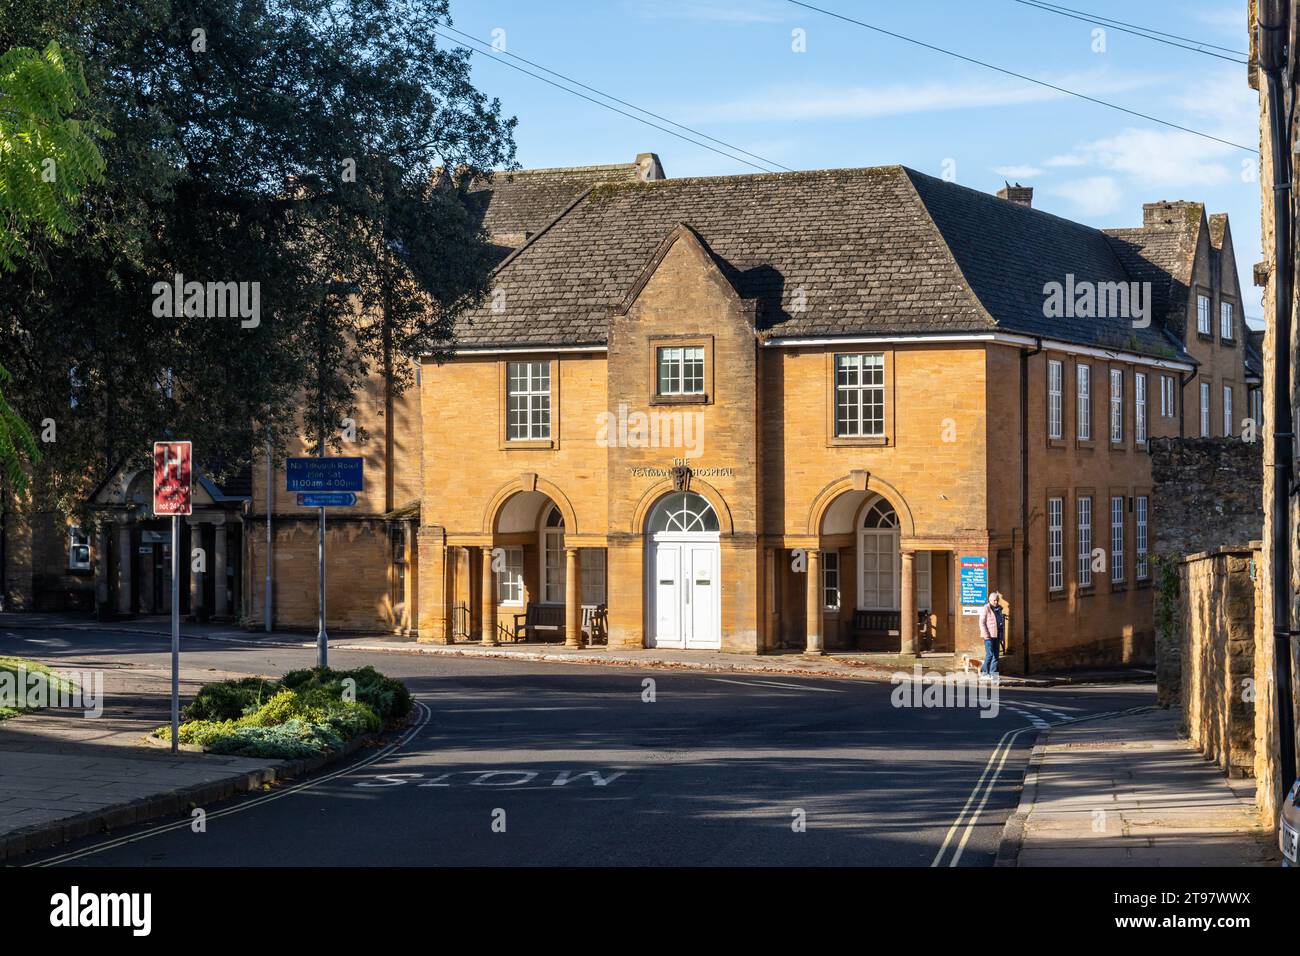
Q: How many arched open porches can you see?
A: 2